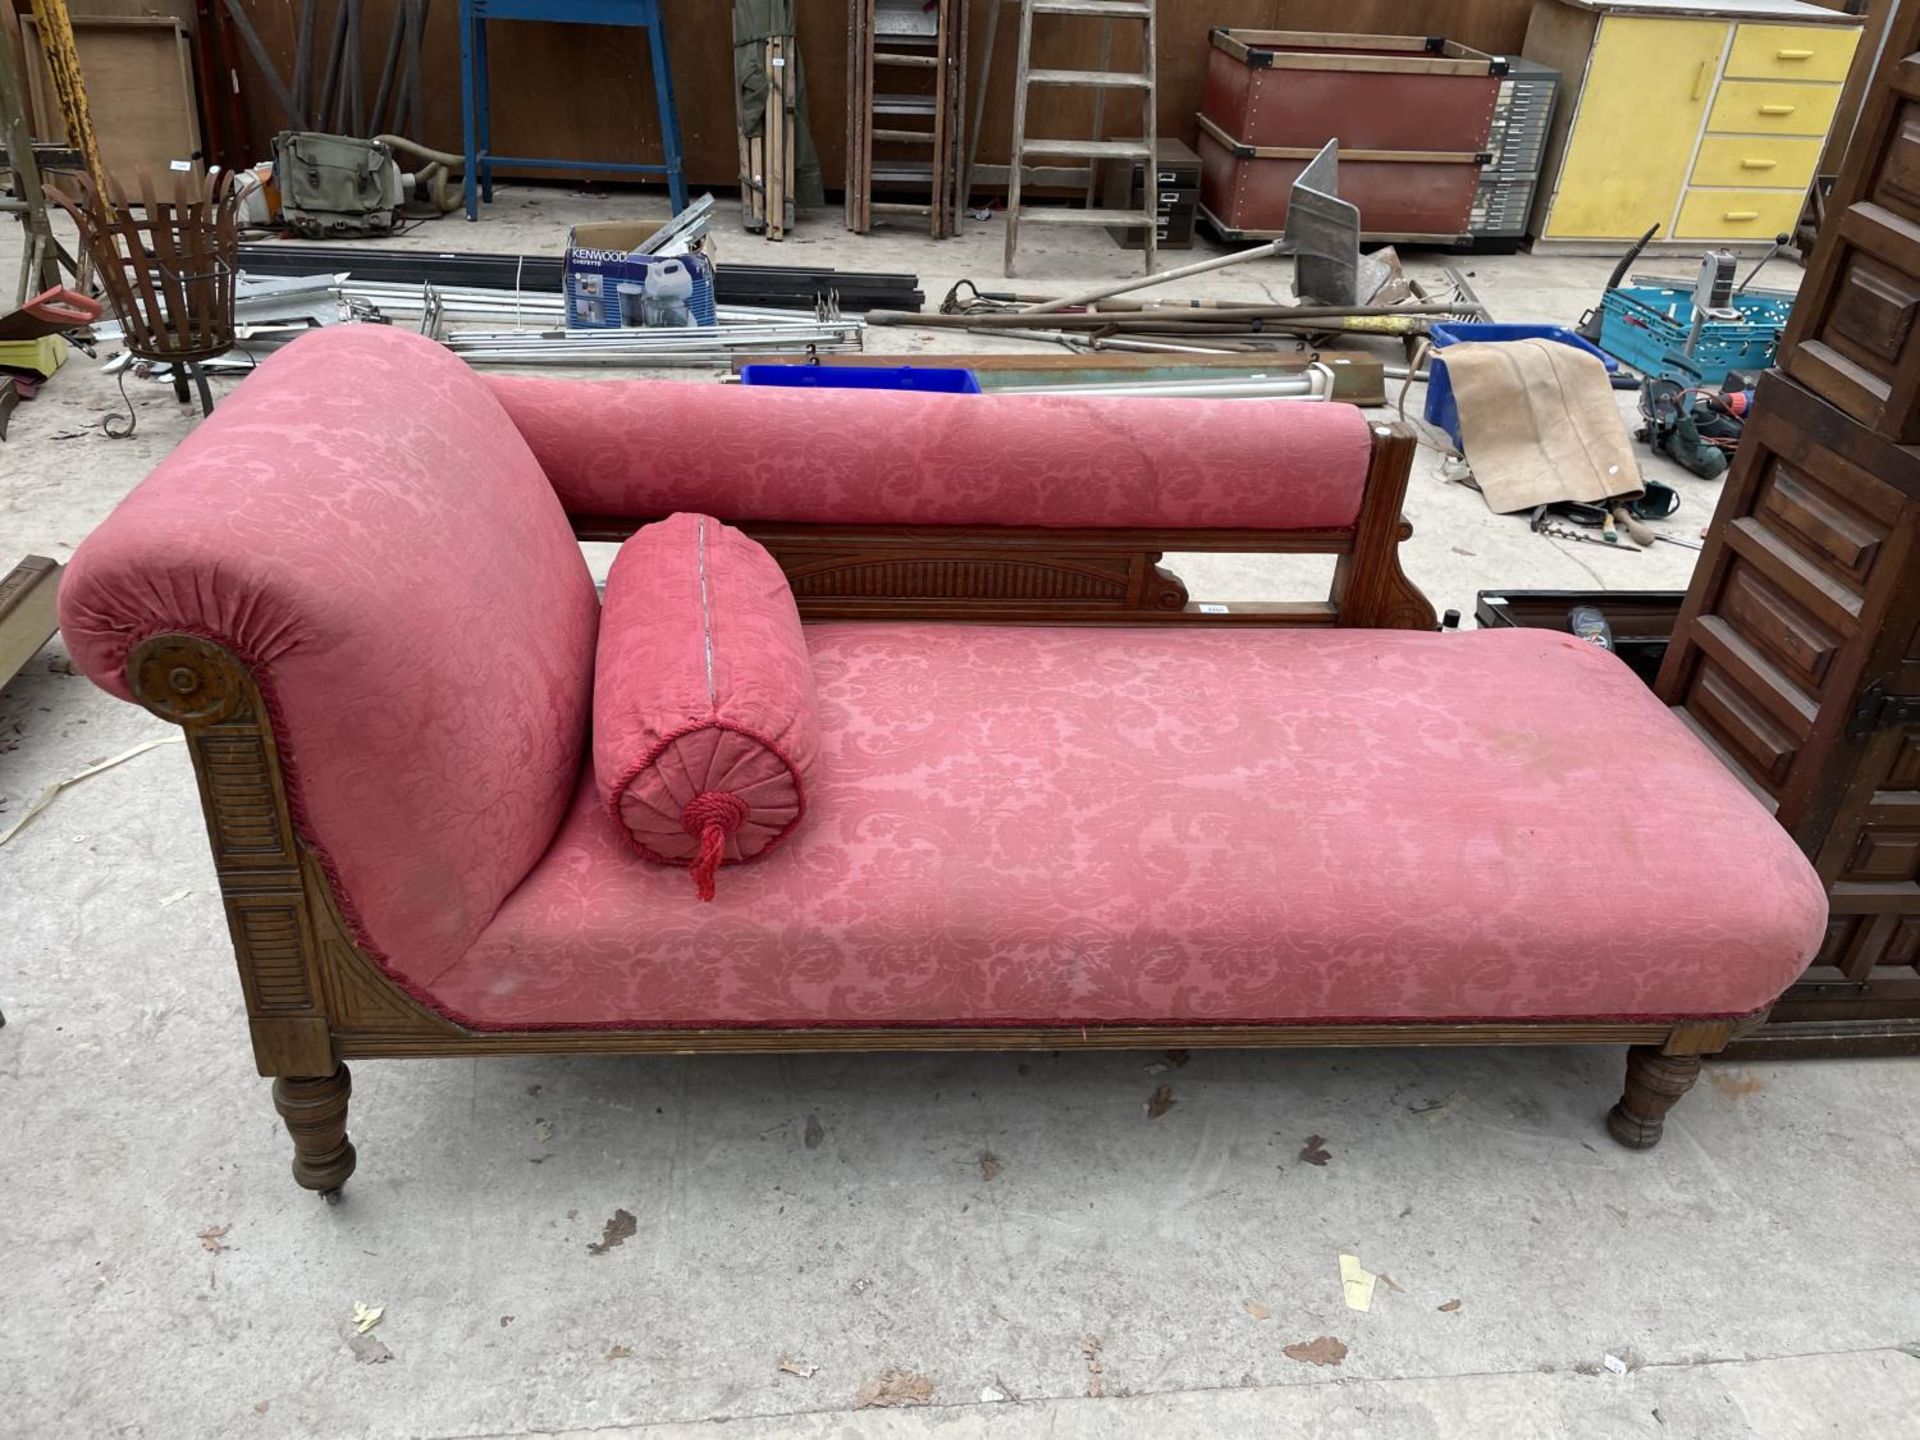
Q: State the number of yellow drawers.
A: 4